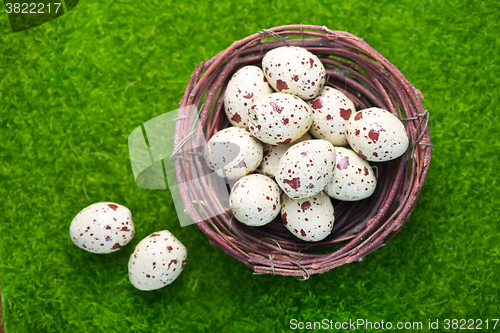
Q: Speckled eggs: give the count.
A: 13